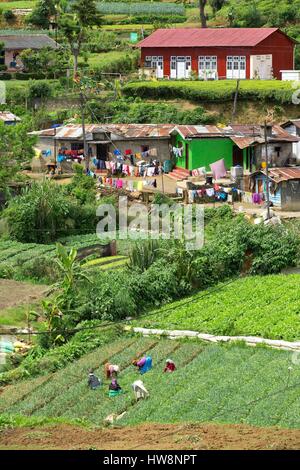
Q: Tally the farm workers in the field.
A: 6